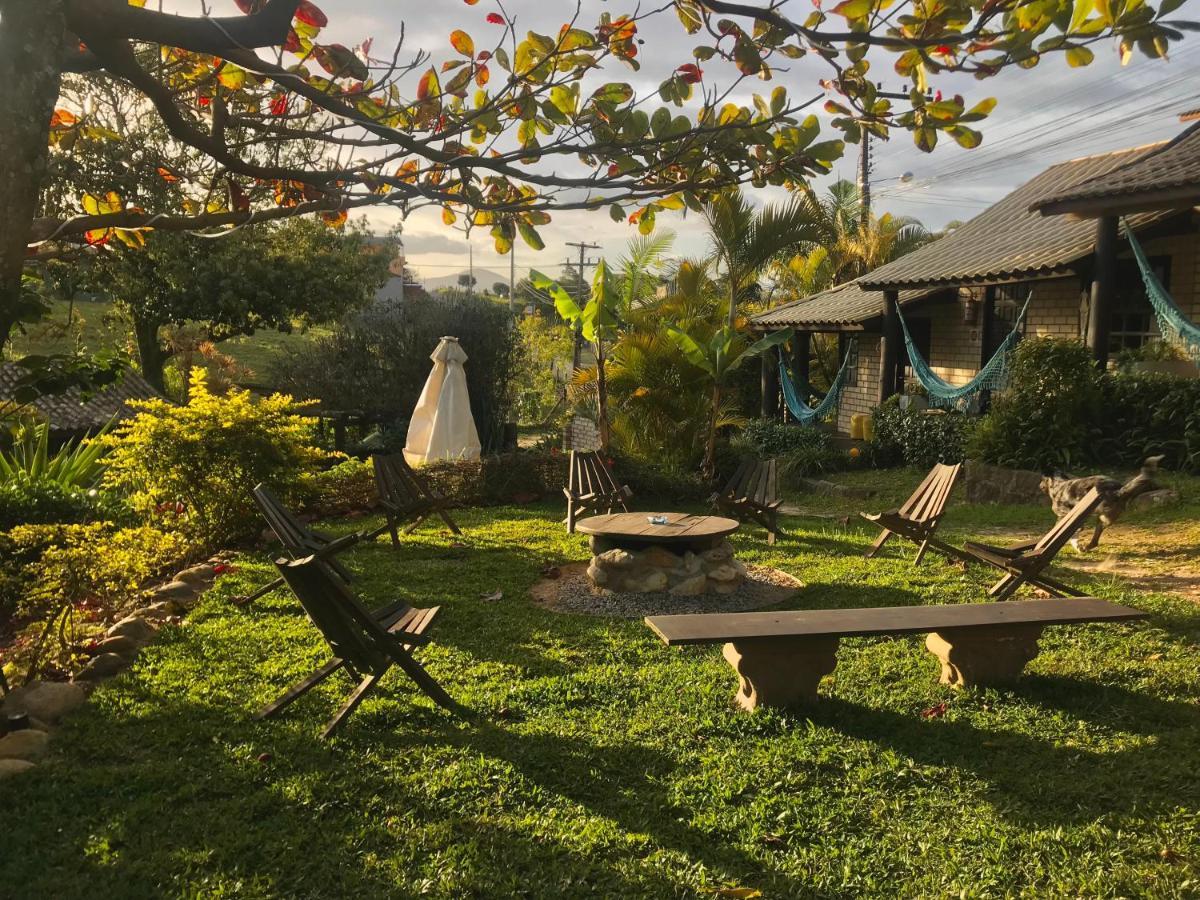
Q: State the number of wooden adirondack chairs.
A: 7